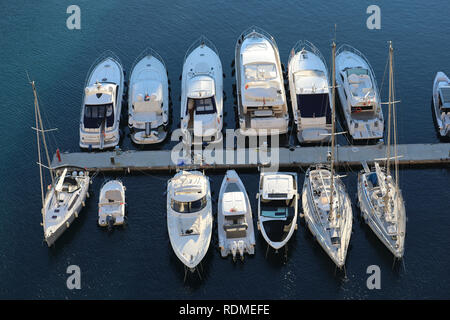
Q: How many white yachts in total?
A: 14